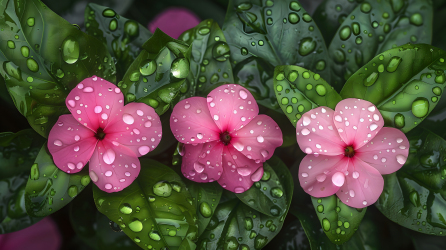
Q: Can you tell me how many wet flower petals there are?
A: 14